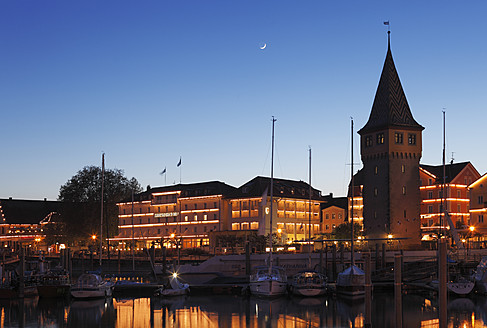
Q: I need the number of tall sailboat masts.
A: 5